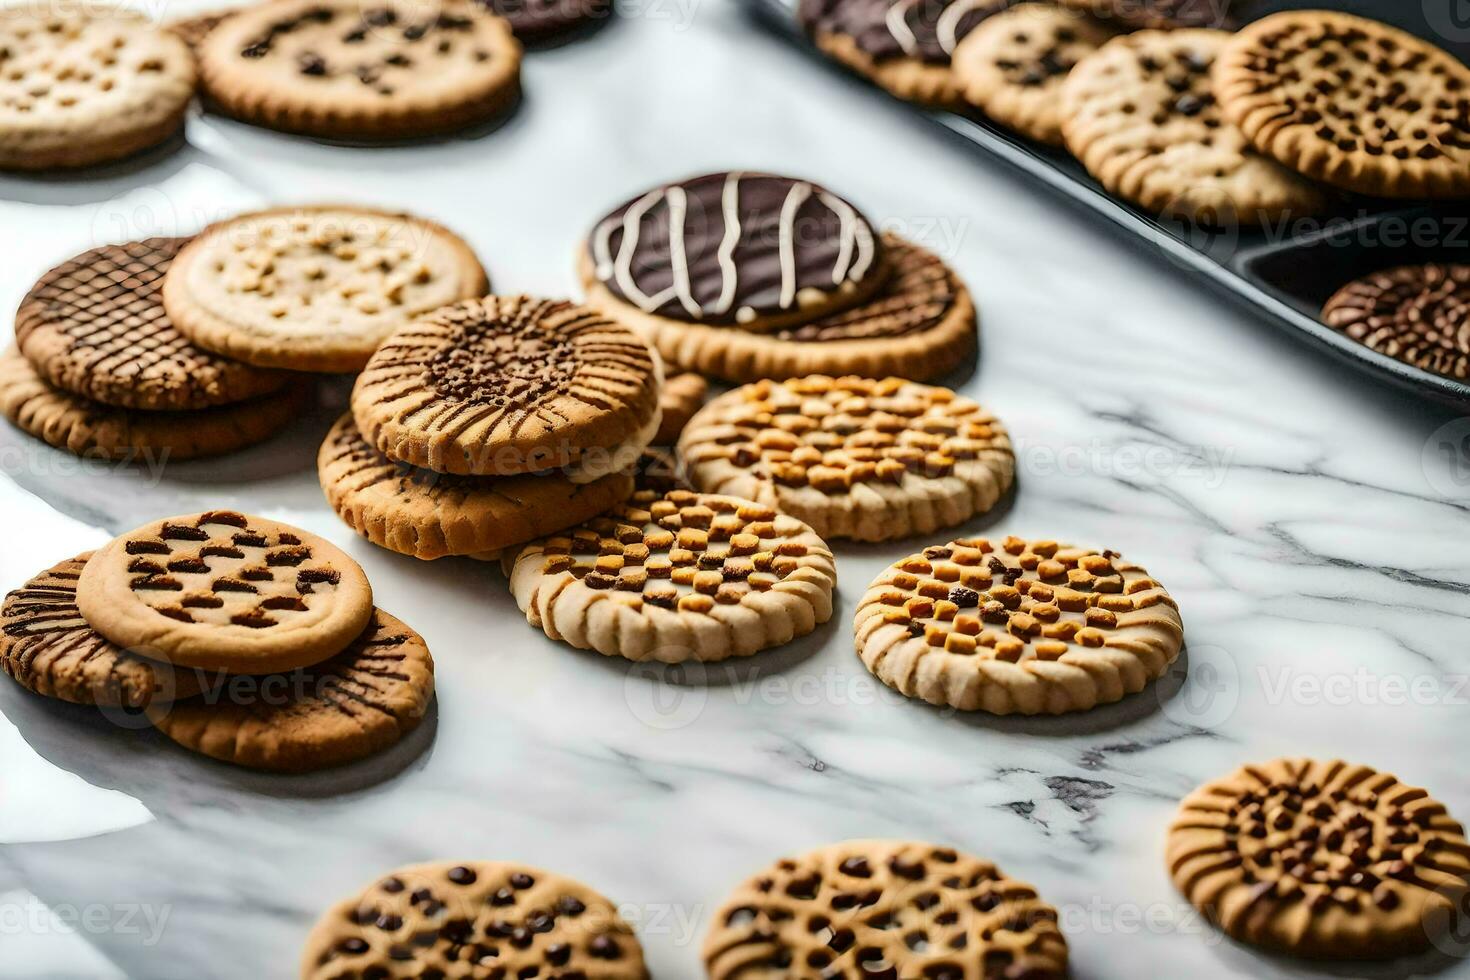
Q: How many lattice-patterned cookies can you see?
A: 1